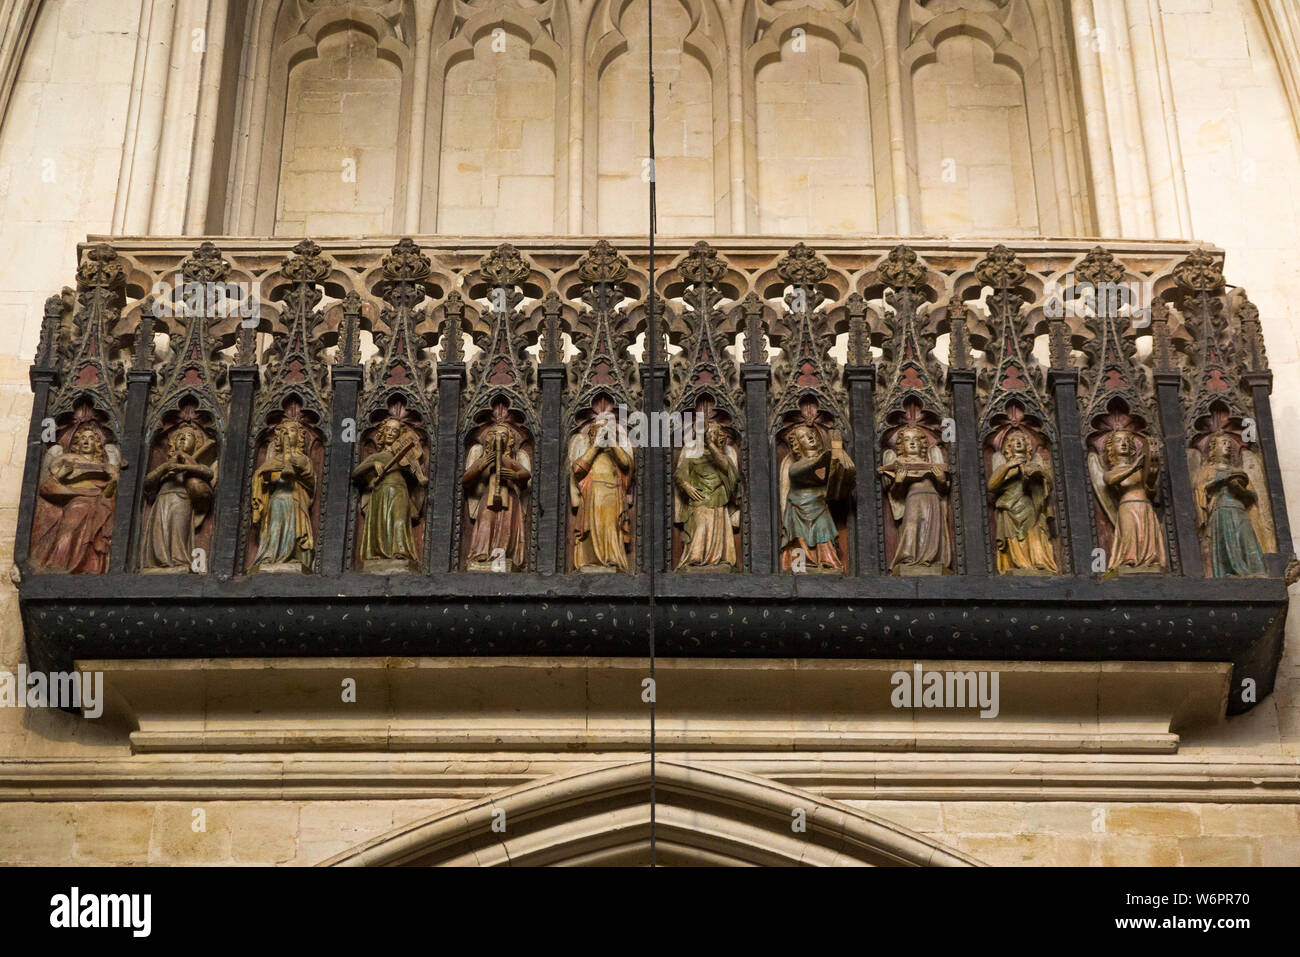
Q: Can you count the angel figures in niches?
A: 12